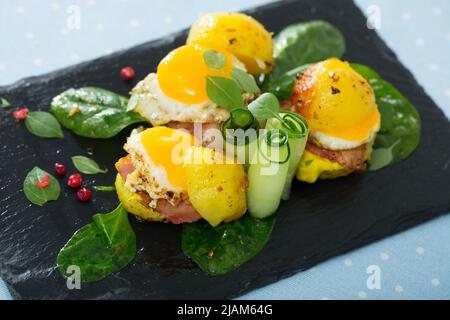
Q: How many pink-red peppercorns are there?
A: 6